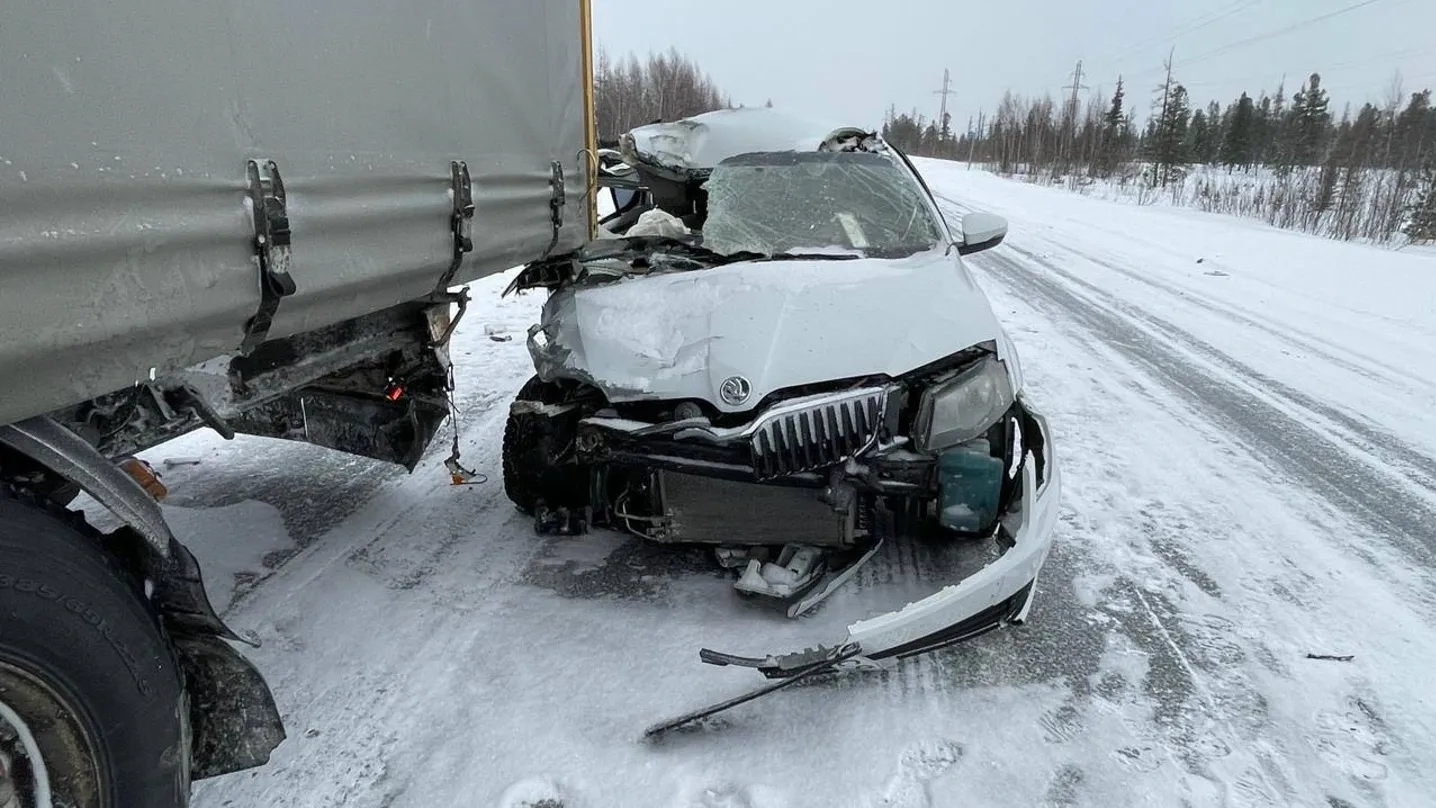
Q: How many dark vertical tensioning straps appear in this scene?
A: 3